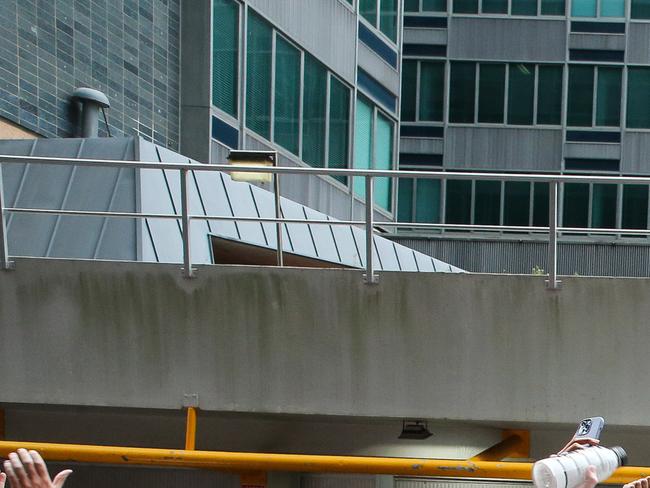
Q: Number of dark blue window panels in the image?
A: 11